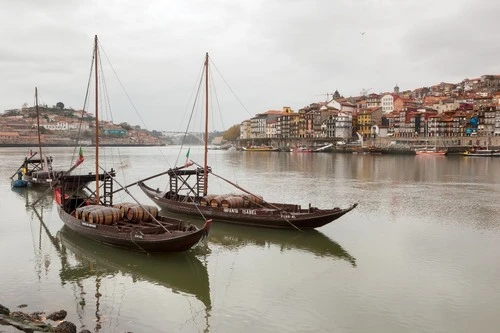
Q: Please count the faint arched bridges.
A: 1